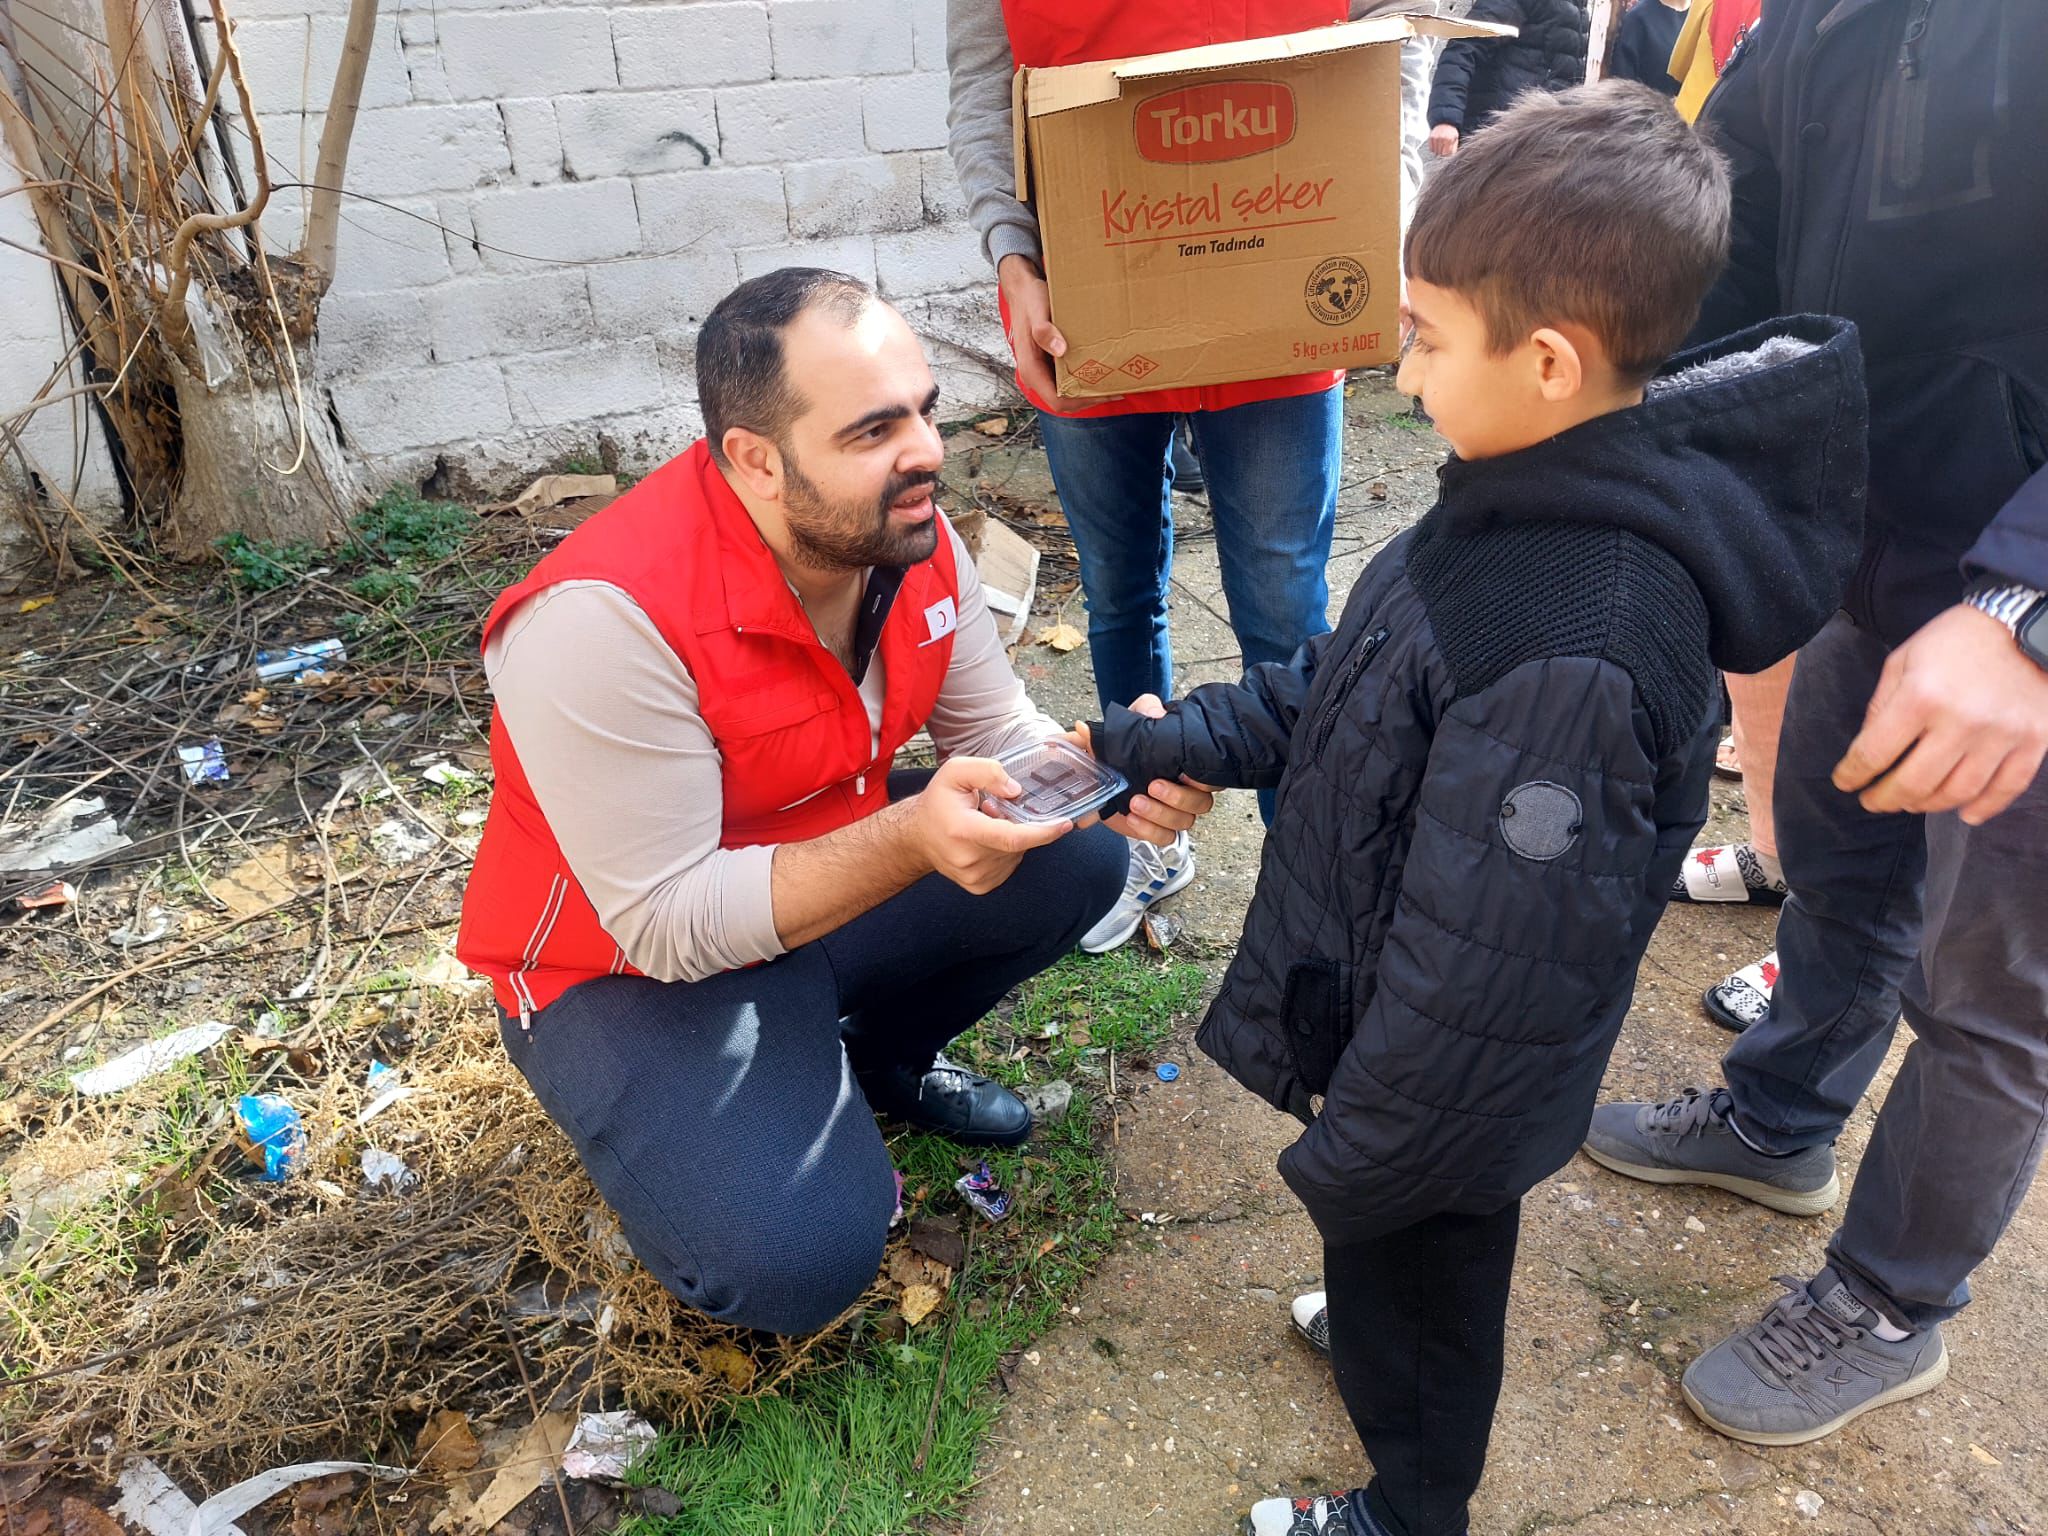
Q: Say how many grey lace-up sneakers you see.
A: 2